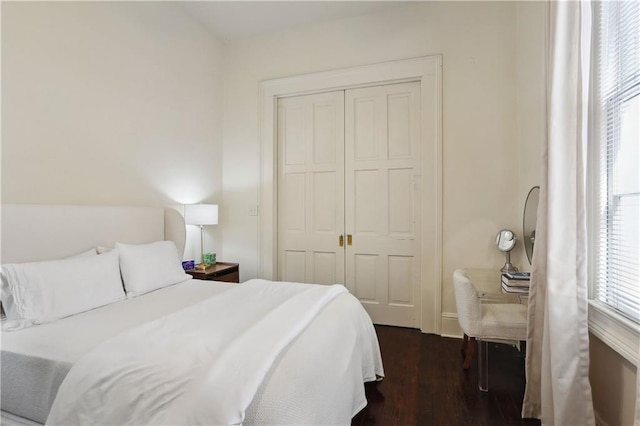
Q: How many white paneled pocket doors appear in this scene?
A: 2